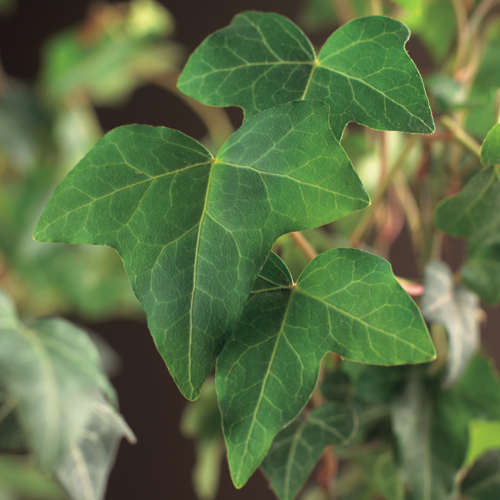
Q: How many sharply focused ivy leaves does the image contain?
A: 3